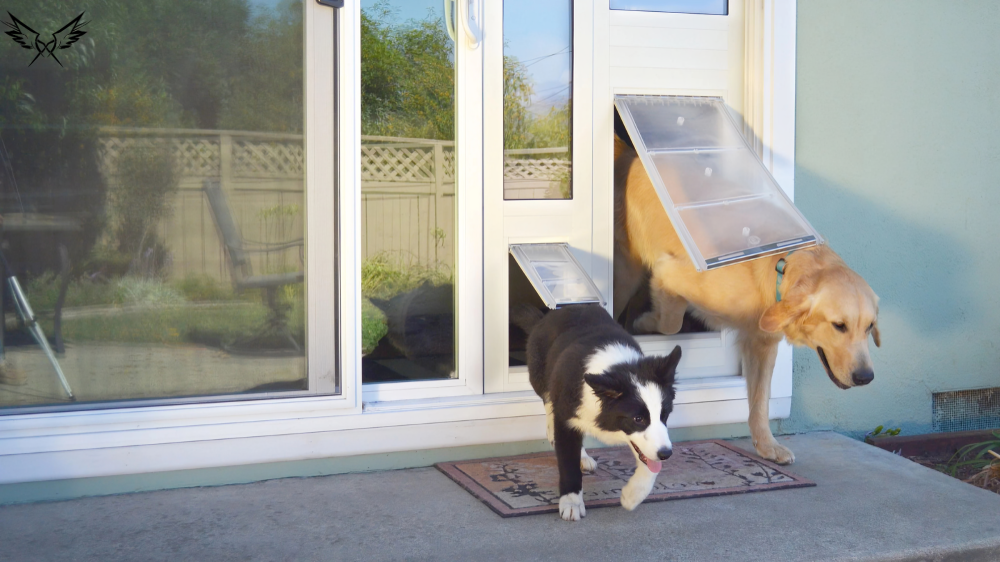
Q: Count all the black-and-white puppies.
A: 1